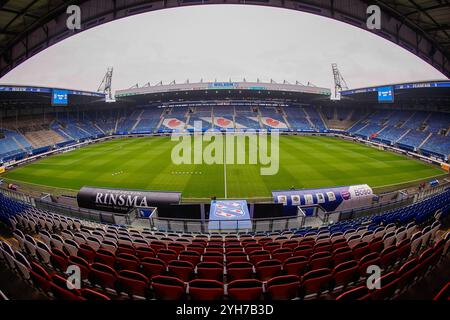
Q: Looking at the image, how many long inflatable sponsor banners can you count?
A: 2